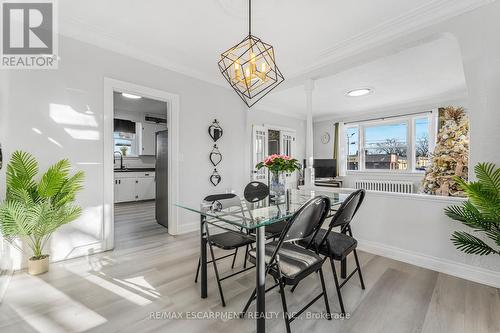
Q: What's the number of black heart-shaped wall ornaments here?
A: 3